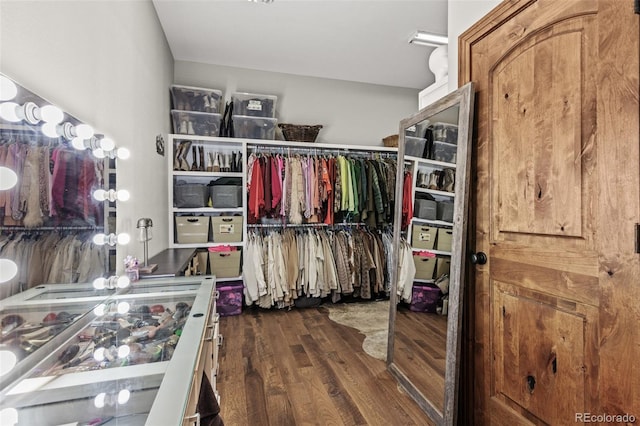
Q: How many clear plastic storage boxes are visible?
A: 4